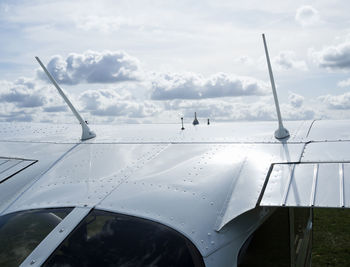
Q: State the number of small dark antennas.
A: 3